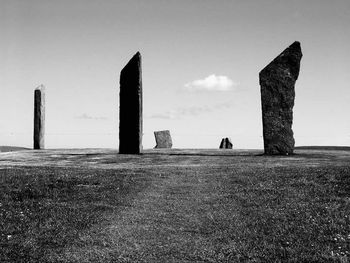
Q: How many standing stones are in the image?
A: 5